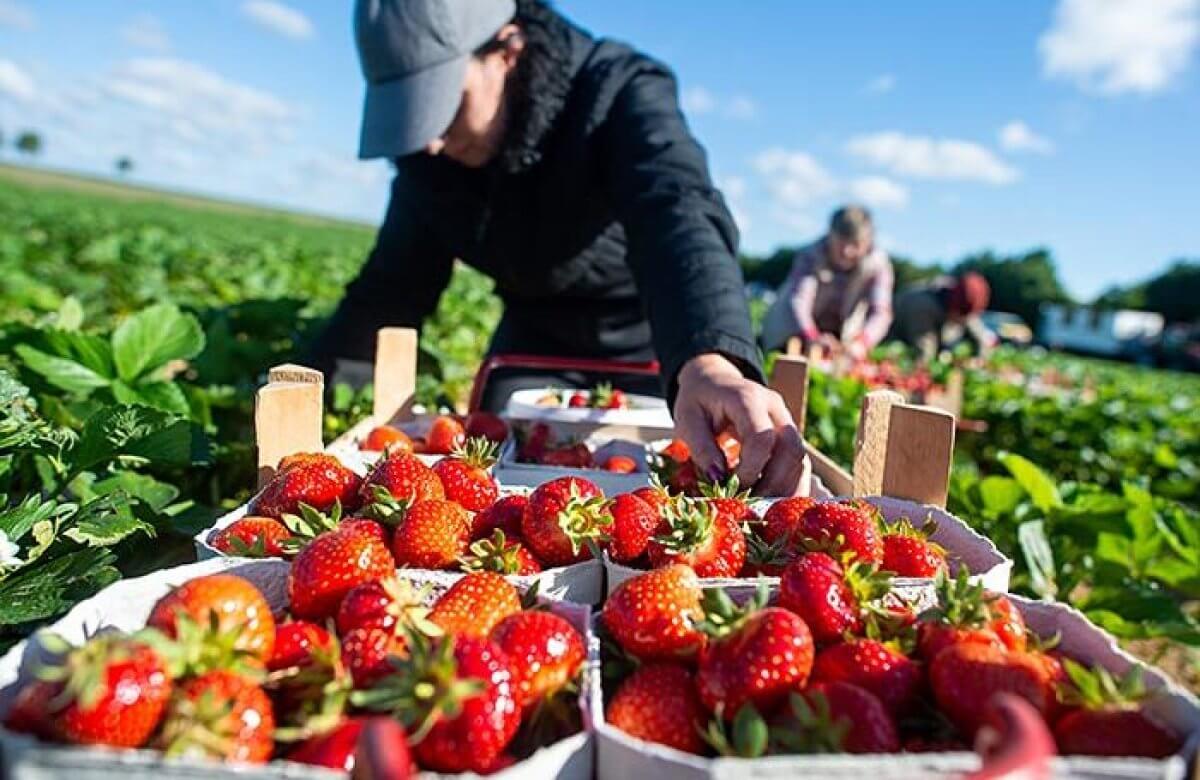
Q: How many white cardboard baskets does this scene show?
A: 8